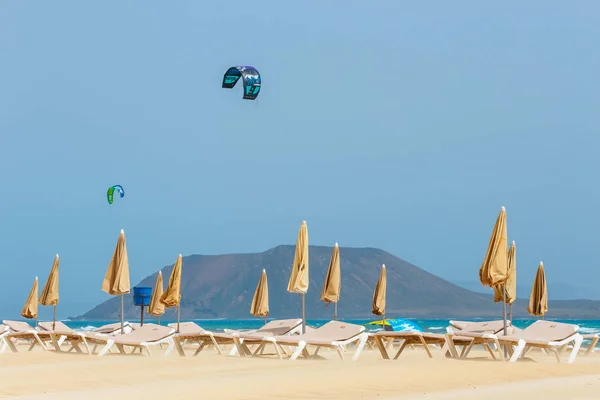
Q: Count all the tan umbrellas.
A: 12